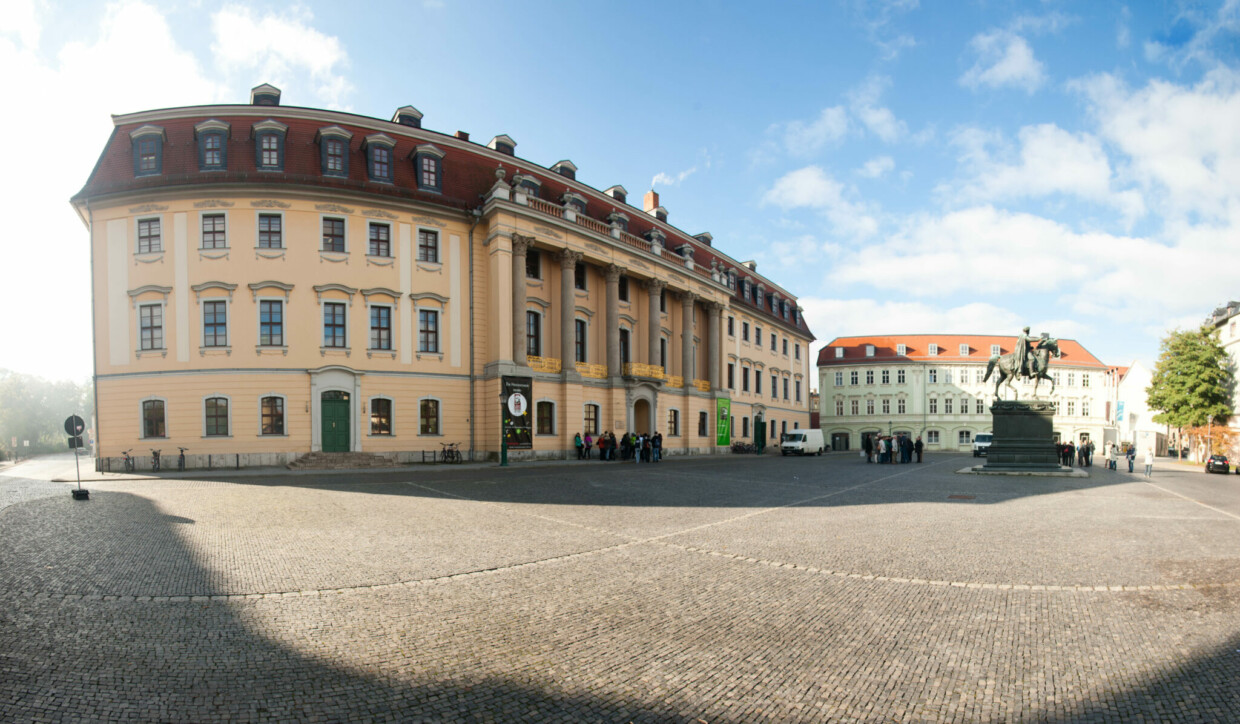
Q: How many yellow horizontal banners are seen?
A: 5